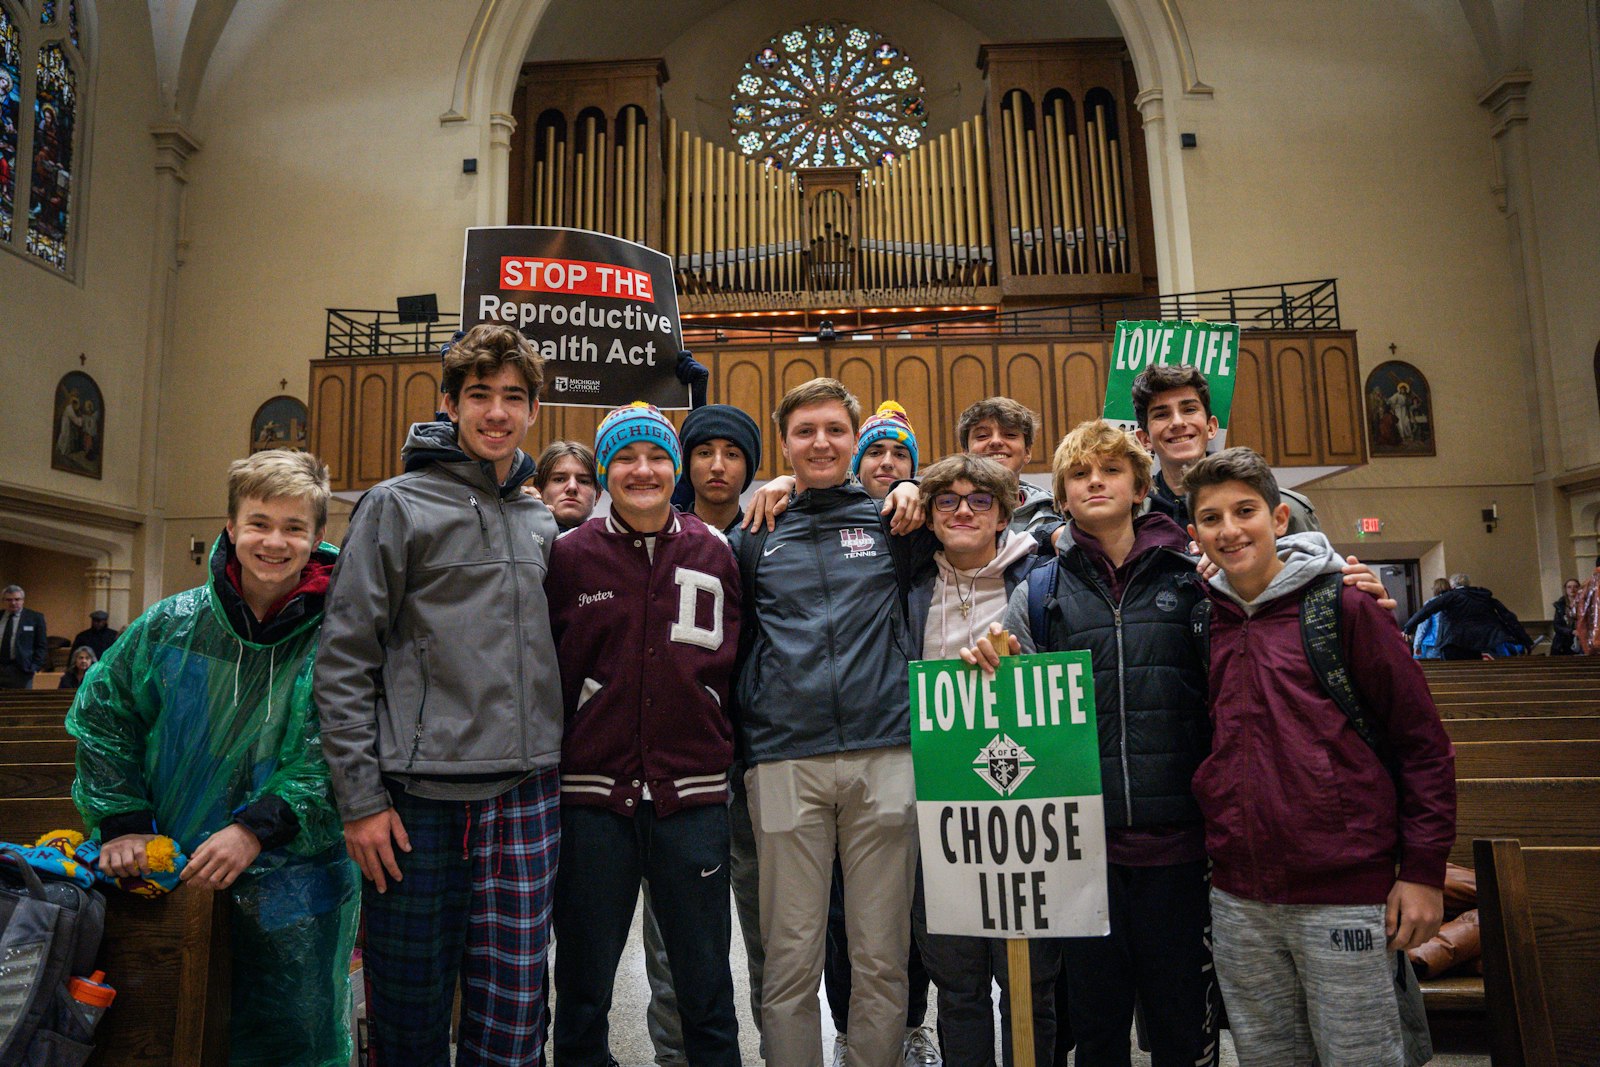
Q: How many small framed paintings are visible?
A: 3